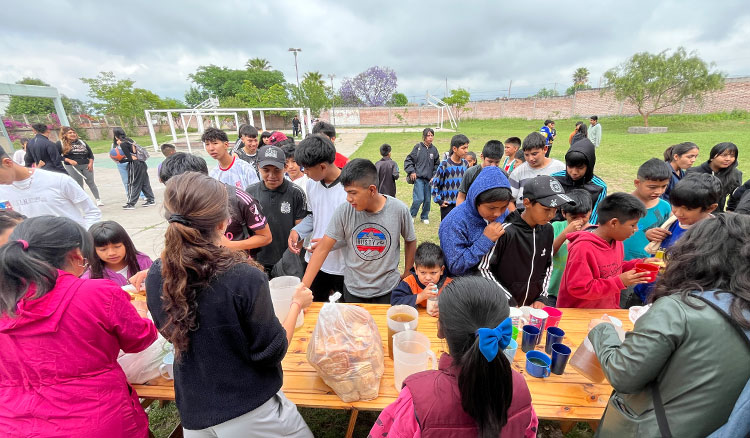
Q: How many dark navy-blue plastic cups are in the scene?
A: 3